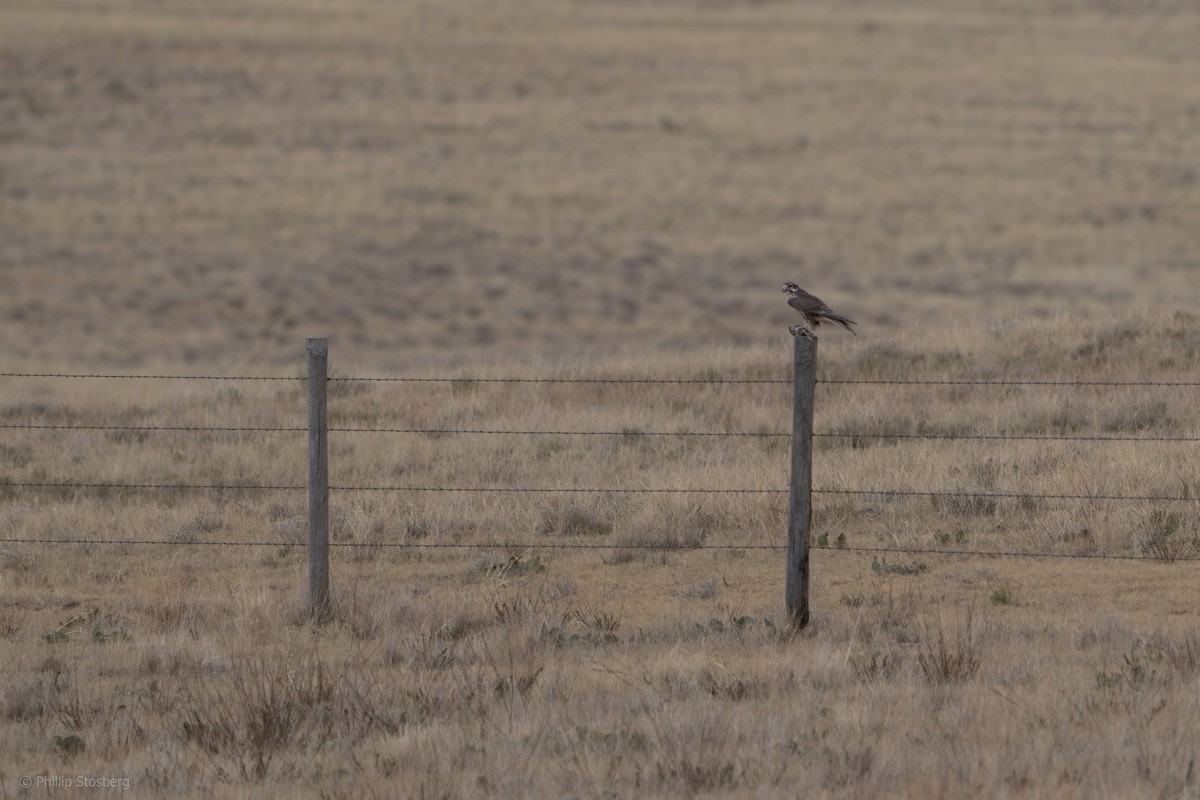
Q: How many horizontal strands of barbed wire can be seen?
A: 4